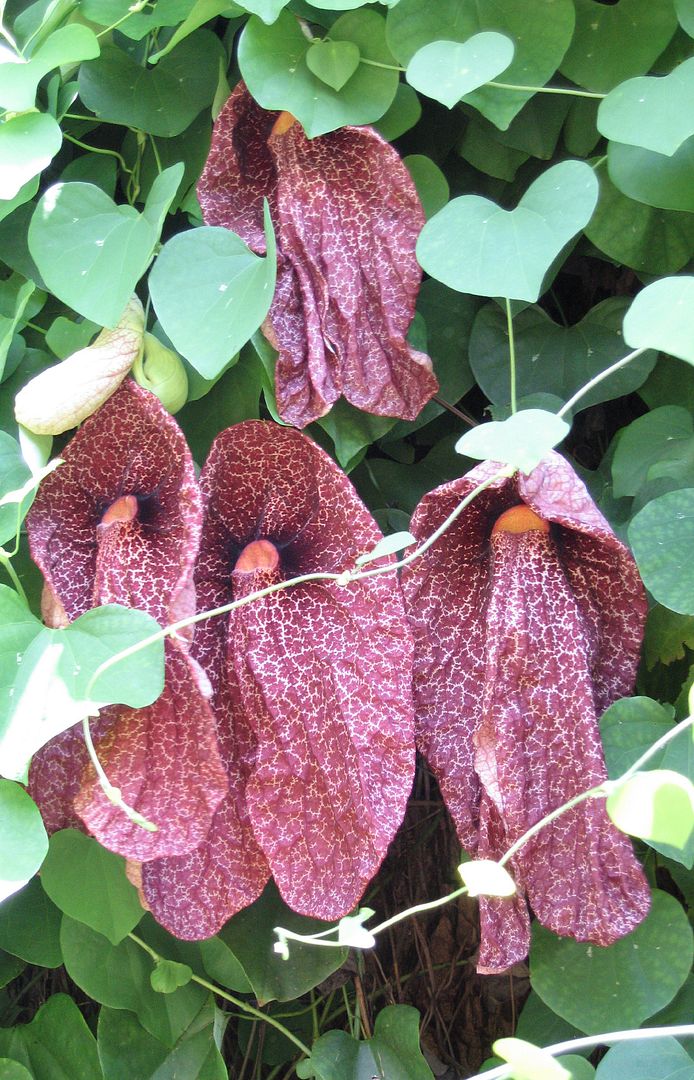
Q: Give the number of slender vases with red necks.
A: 0